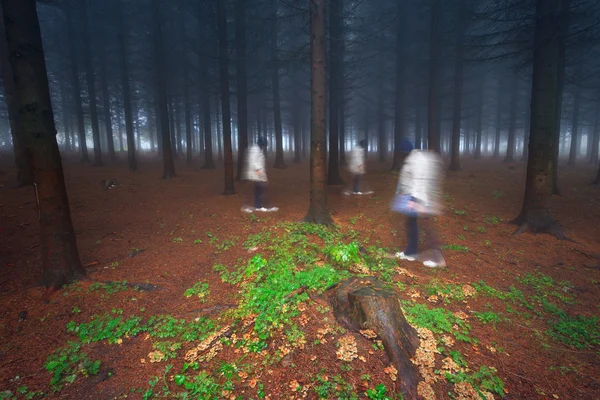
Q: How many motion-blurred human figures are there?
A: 3